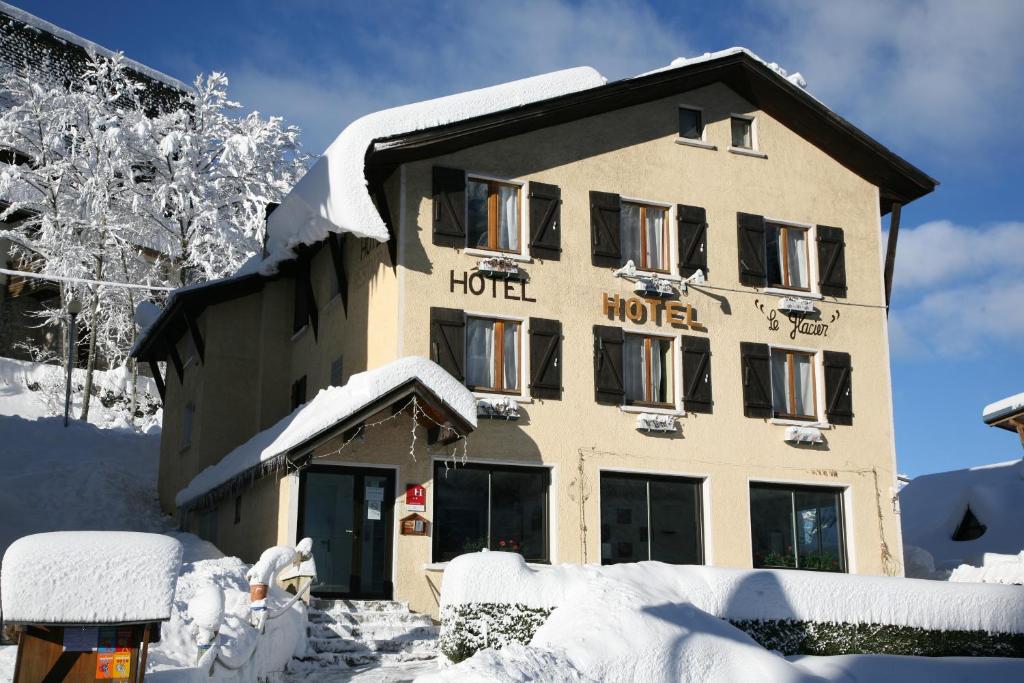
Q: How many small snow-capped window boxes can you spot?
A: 6